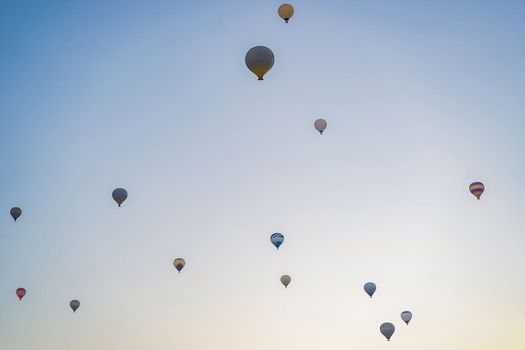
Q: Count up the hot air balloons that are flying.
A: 14